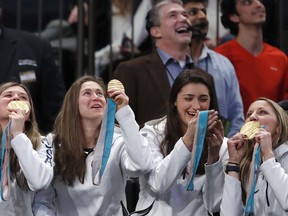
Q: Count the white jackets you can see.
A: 4